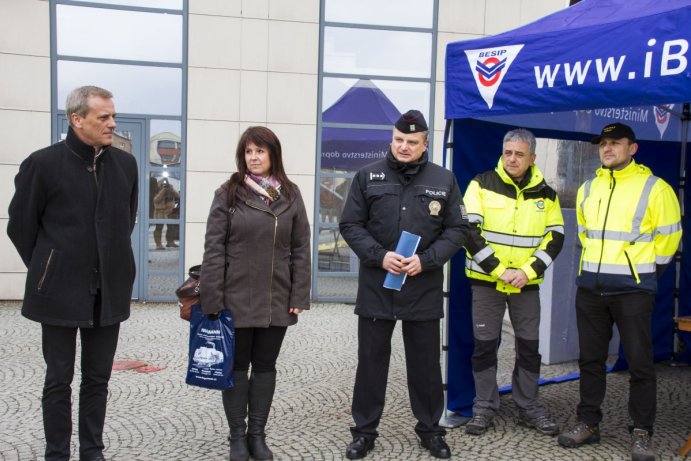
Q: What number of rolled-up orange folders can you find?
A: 0